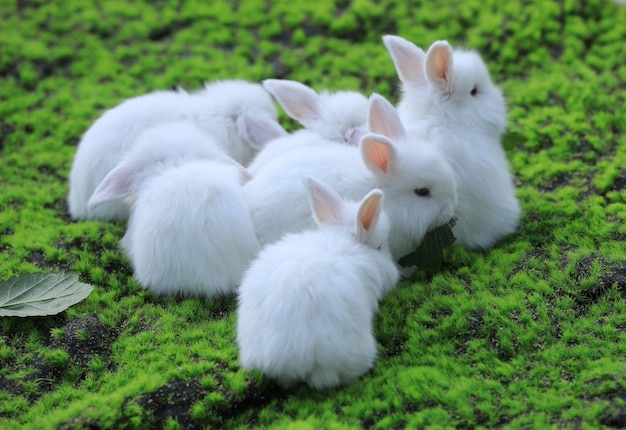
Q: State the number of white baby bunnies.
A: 6